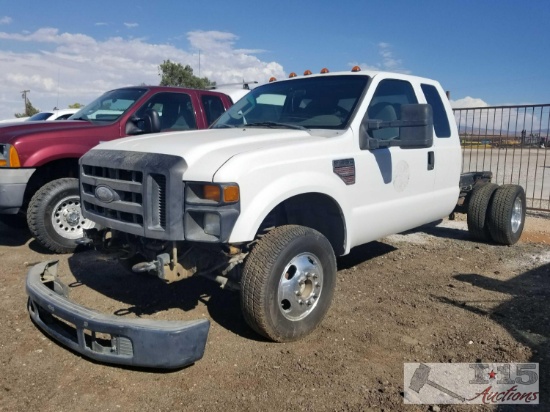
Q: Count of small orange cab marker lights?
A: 5